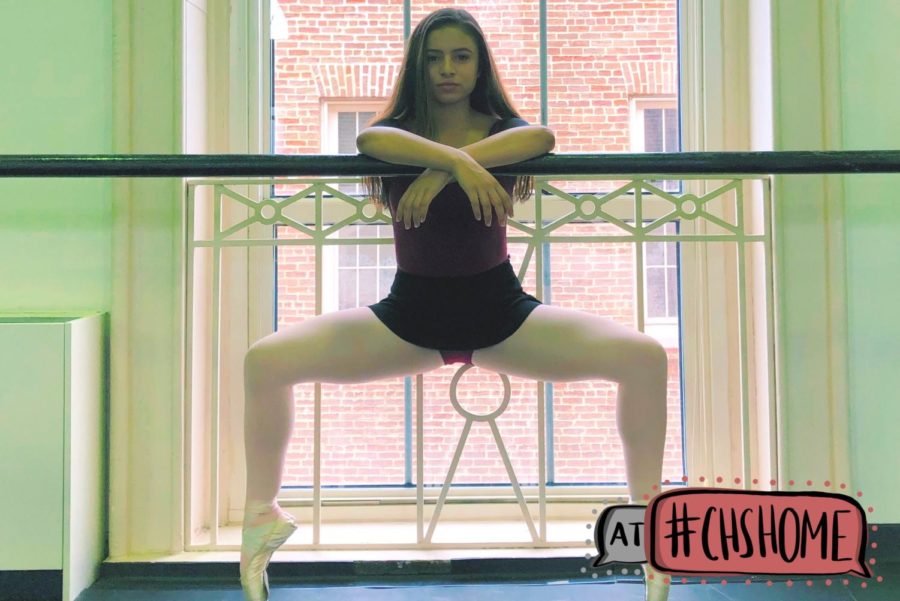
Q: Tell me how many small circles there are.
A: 4